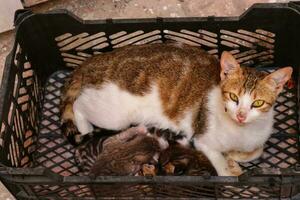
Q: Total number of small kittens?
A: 3